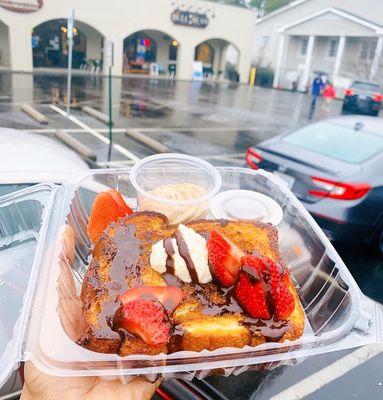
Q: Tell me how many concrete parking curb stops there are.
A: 4